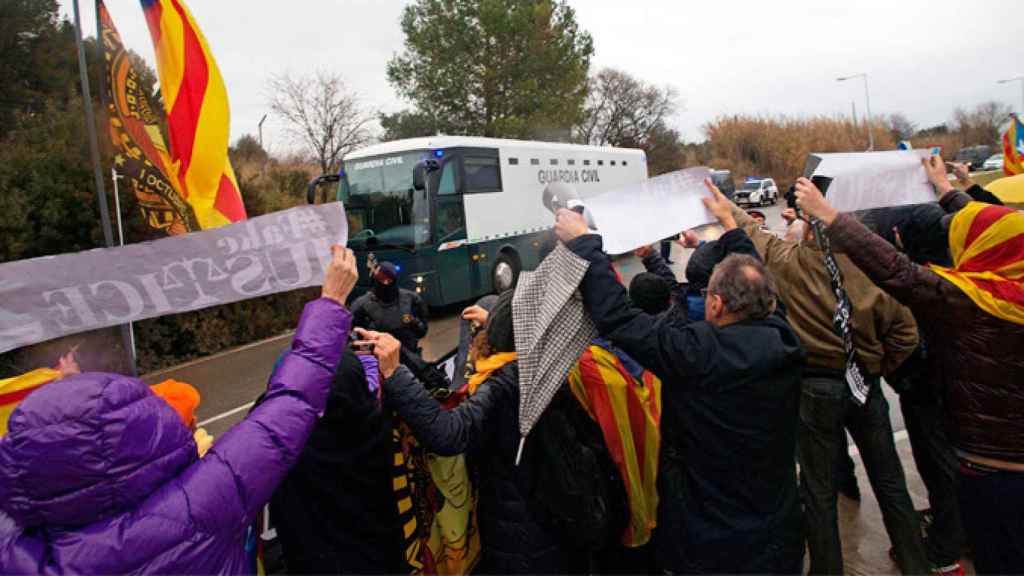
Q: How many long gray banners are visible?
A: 1